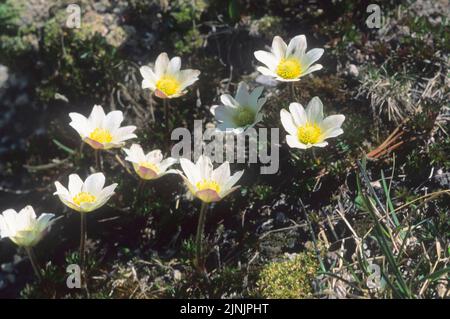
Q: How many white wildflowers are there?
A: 9